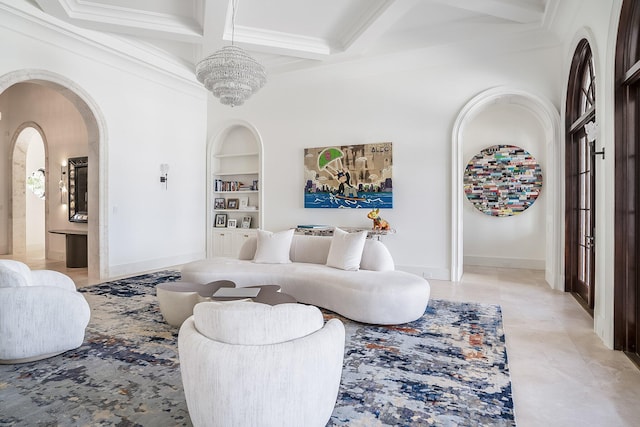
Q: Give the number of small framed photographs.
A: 6